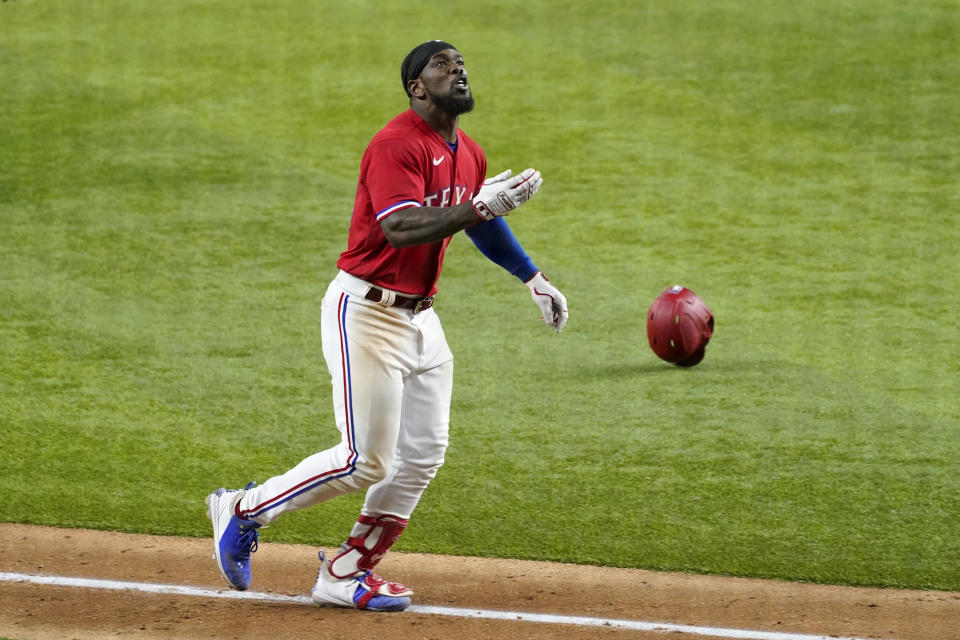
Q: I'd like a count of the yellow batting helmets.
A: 0